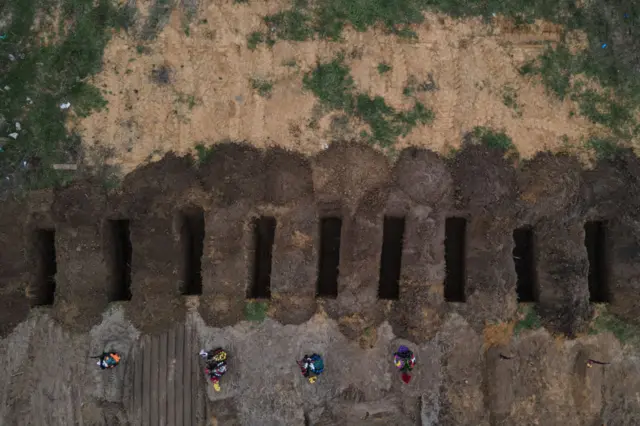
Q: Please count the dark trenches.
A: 9